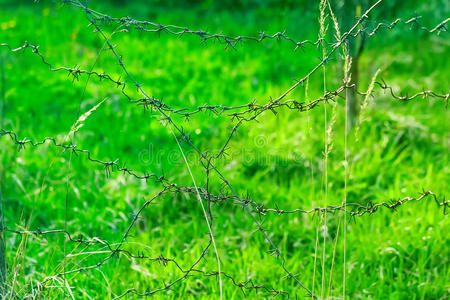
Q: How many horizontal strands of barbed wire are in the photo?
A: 4